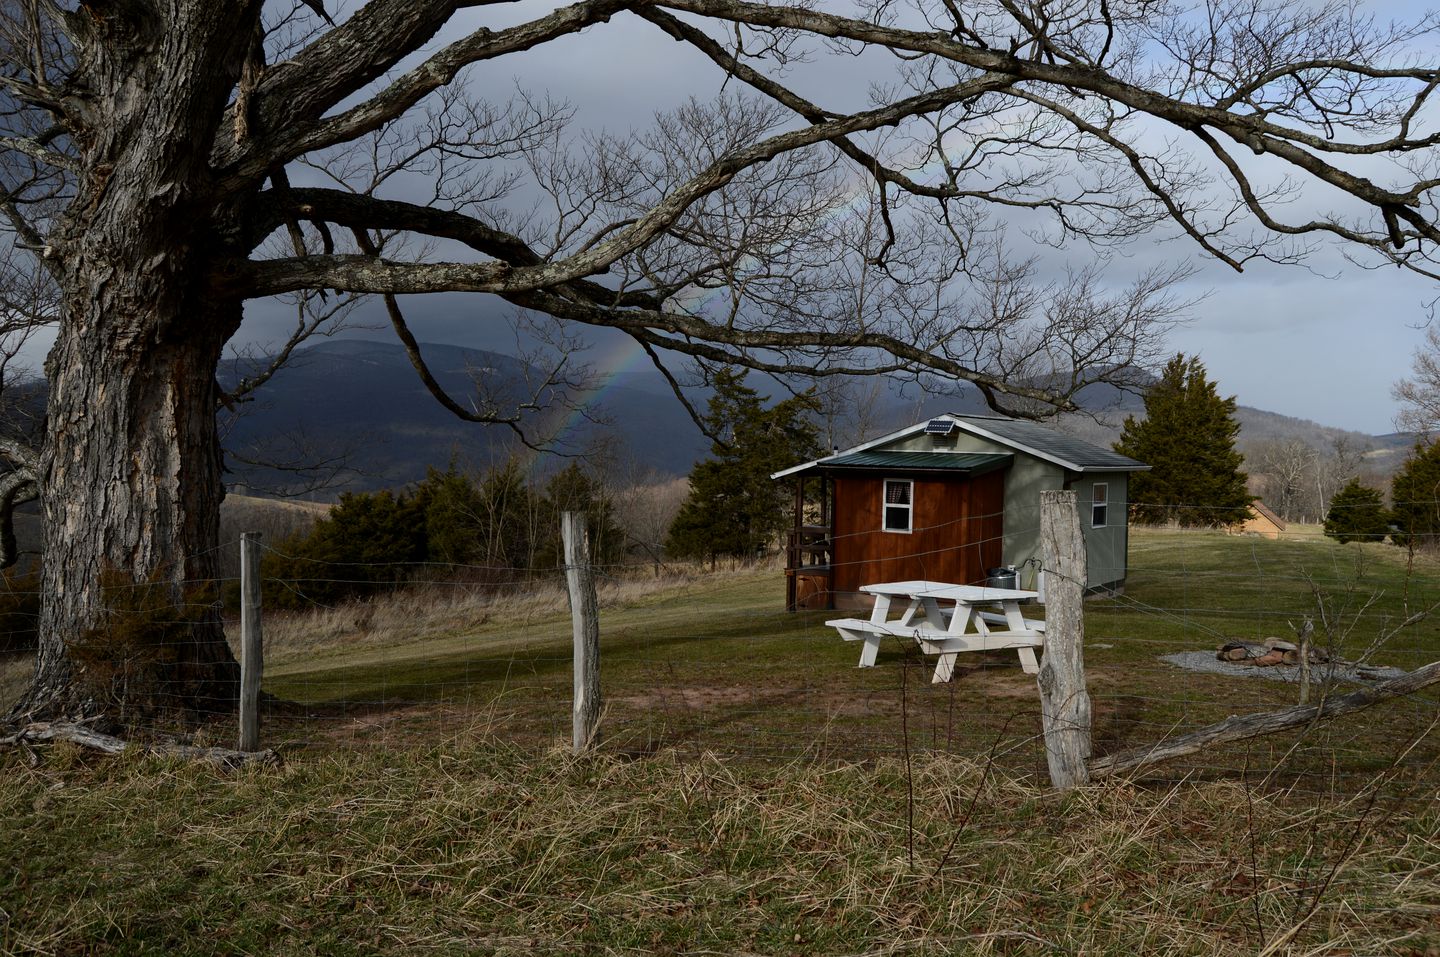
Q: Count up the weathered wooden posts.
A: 3